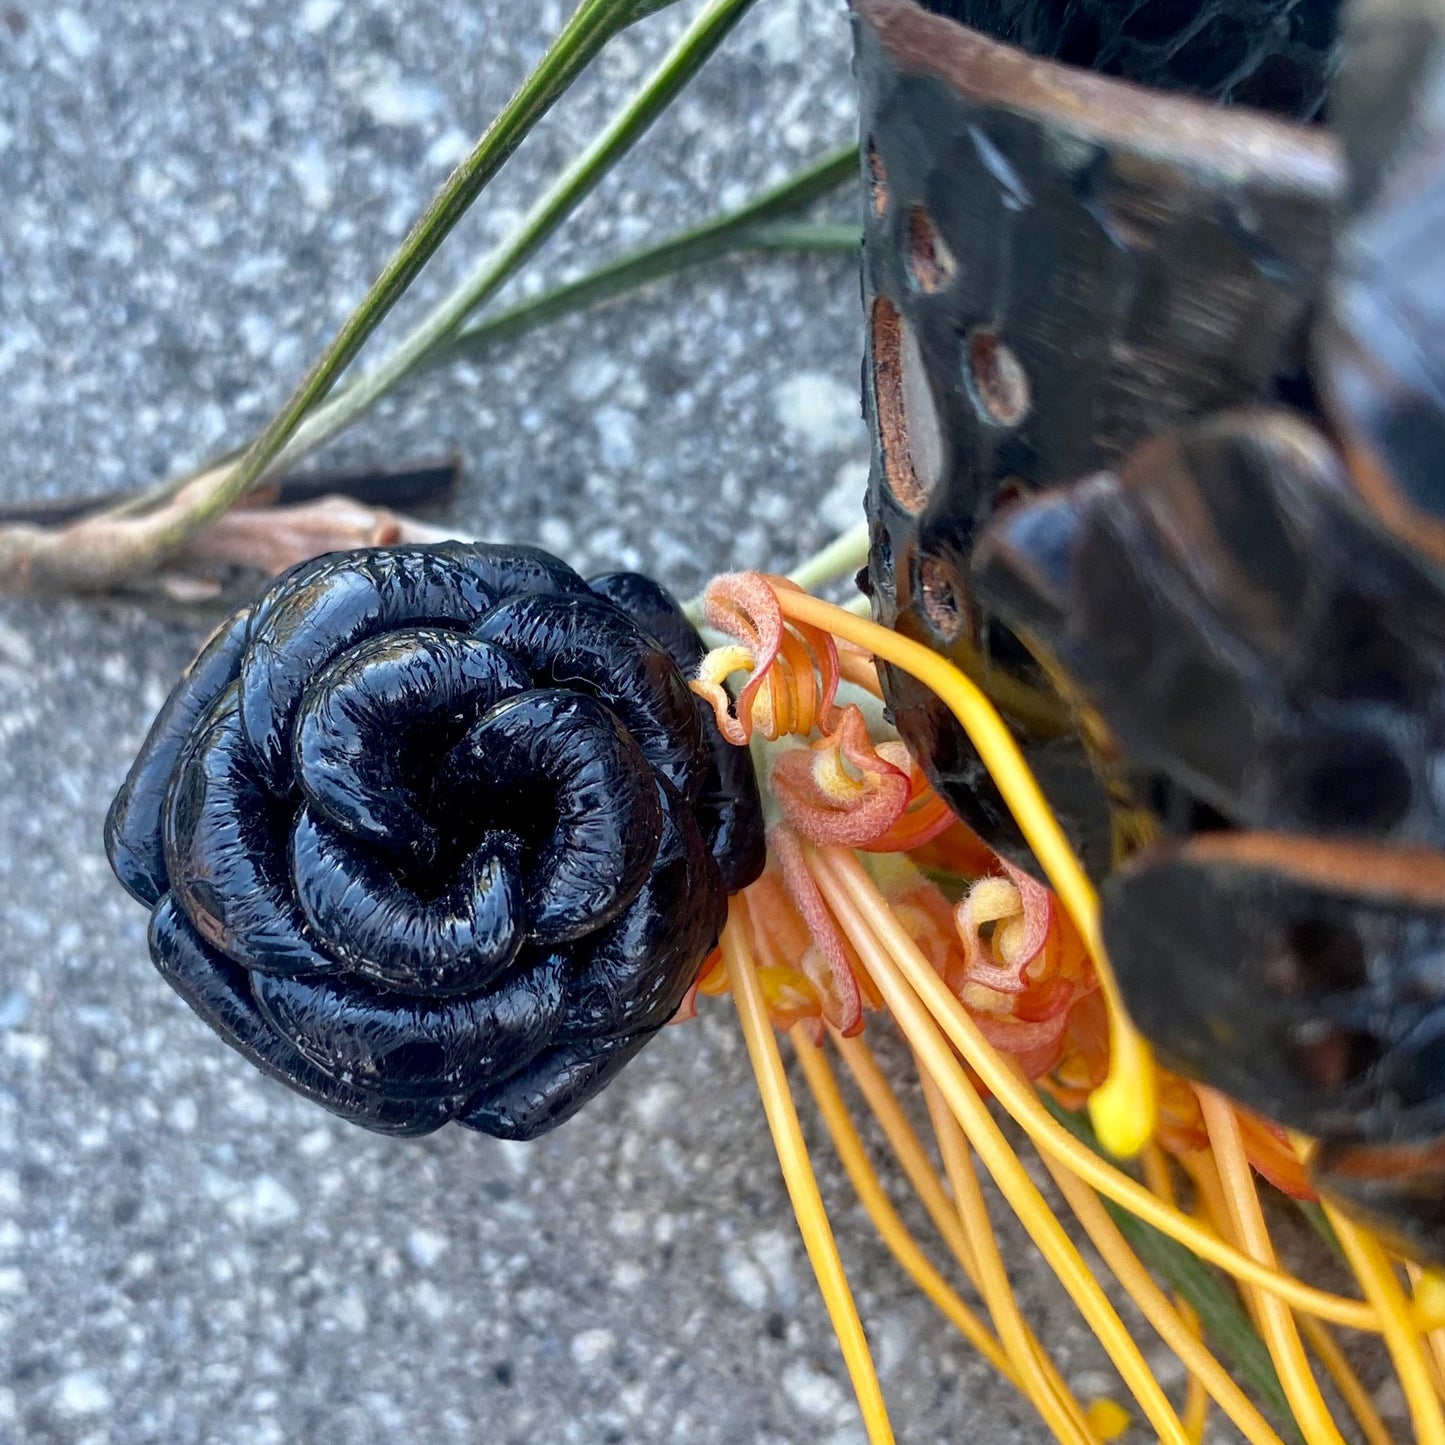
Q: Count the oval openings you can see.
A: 5